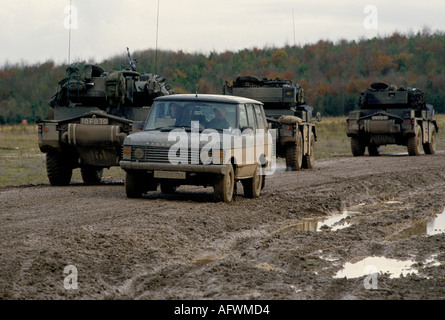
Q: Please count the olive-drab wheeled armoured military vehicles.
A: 3